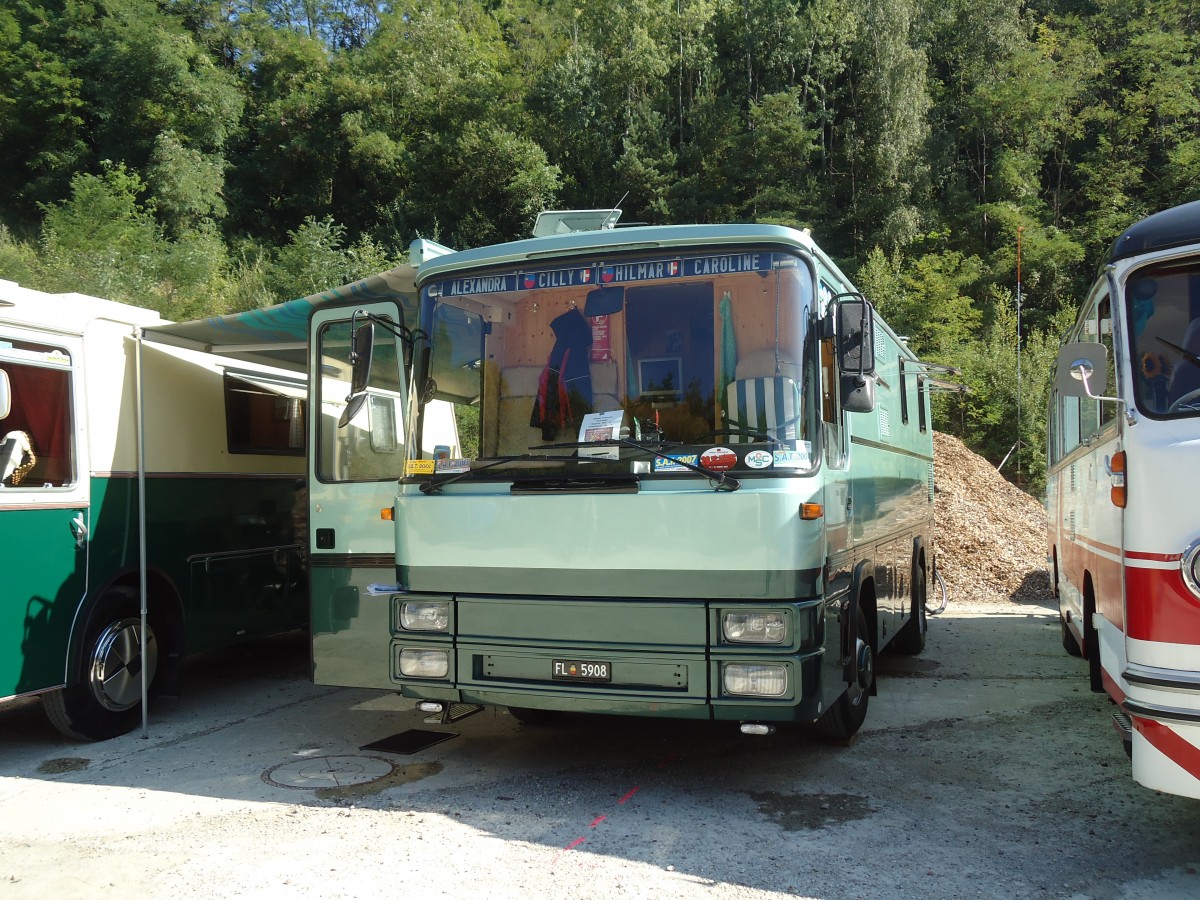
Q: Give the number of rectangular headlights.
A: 4